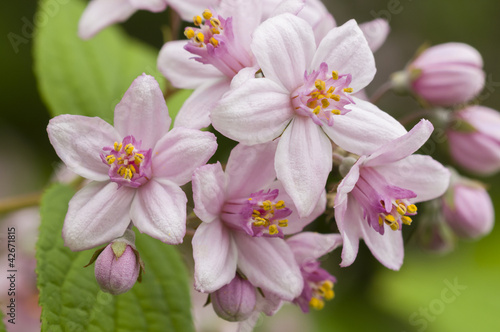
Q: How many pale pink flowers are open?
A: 6